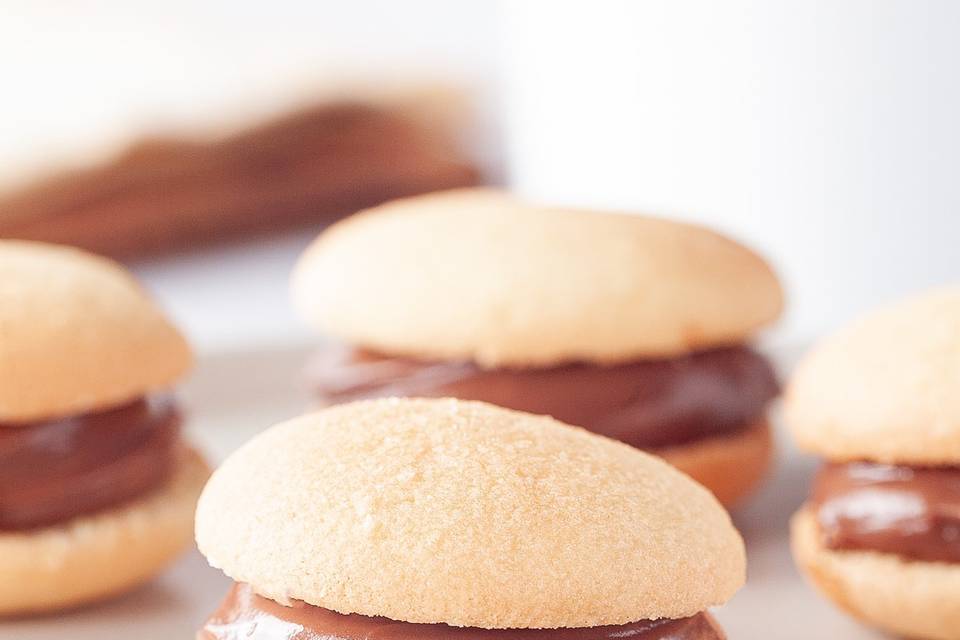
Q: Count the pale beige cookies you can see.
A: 4